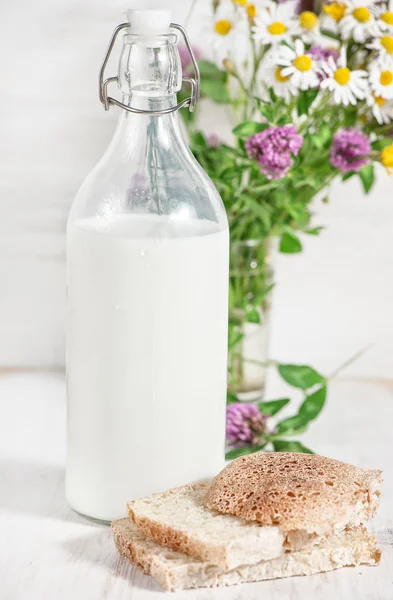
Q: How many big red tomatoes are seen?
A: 0